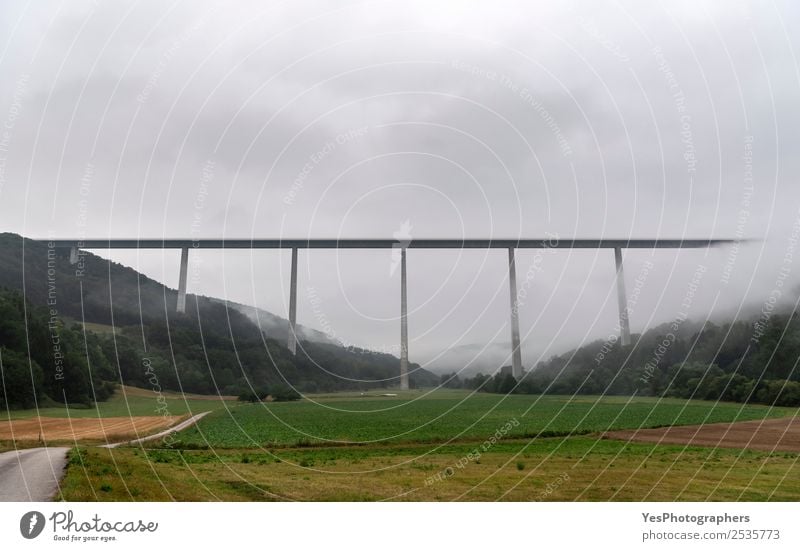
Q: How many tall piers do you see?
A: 5